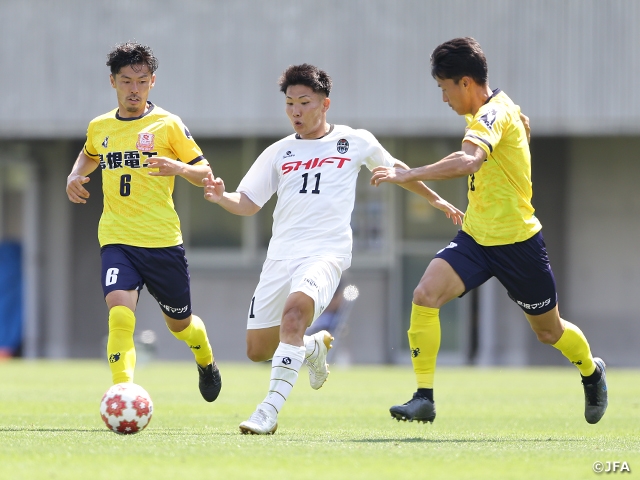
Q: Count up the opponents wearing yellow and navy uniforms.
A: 2